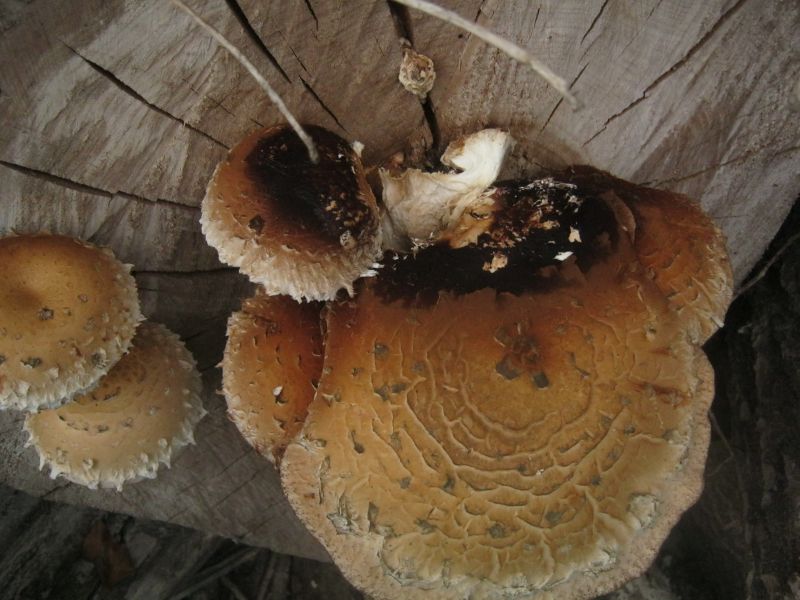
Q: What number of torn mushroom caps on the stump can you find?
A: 1